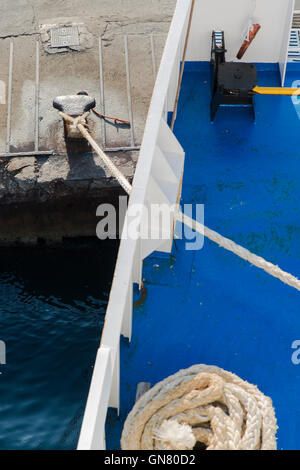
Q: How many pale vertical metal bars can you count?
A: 5